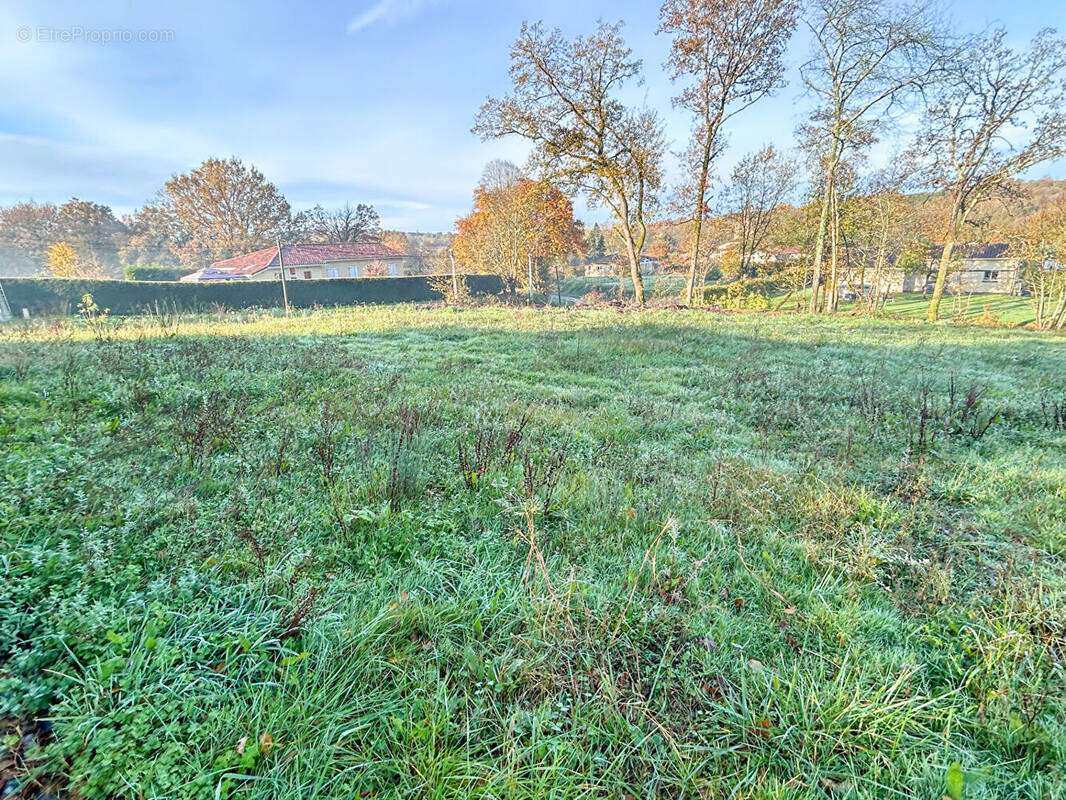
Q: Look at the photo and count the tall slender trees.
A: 4